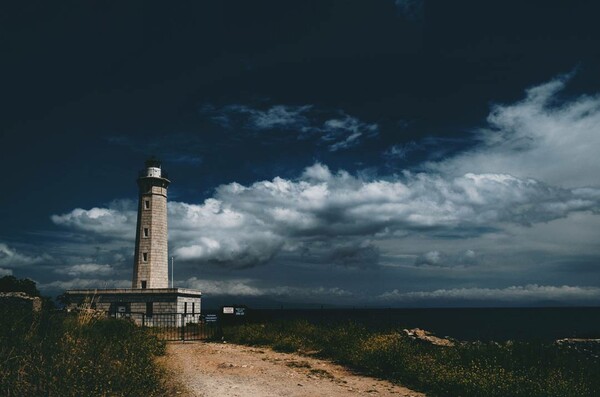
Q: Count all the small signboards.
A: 3